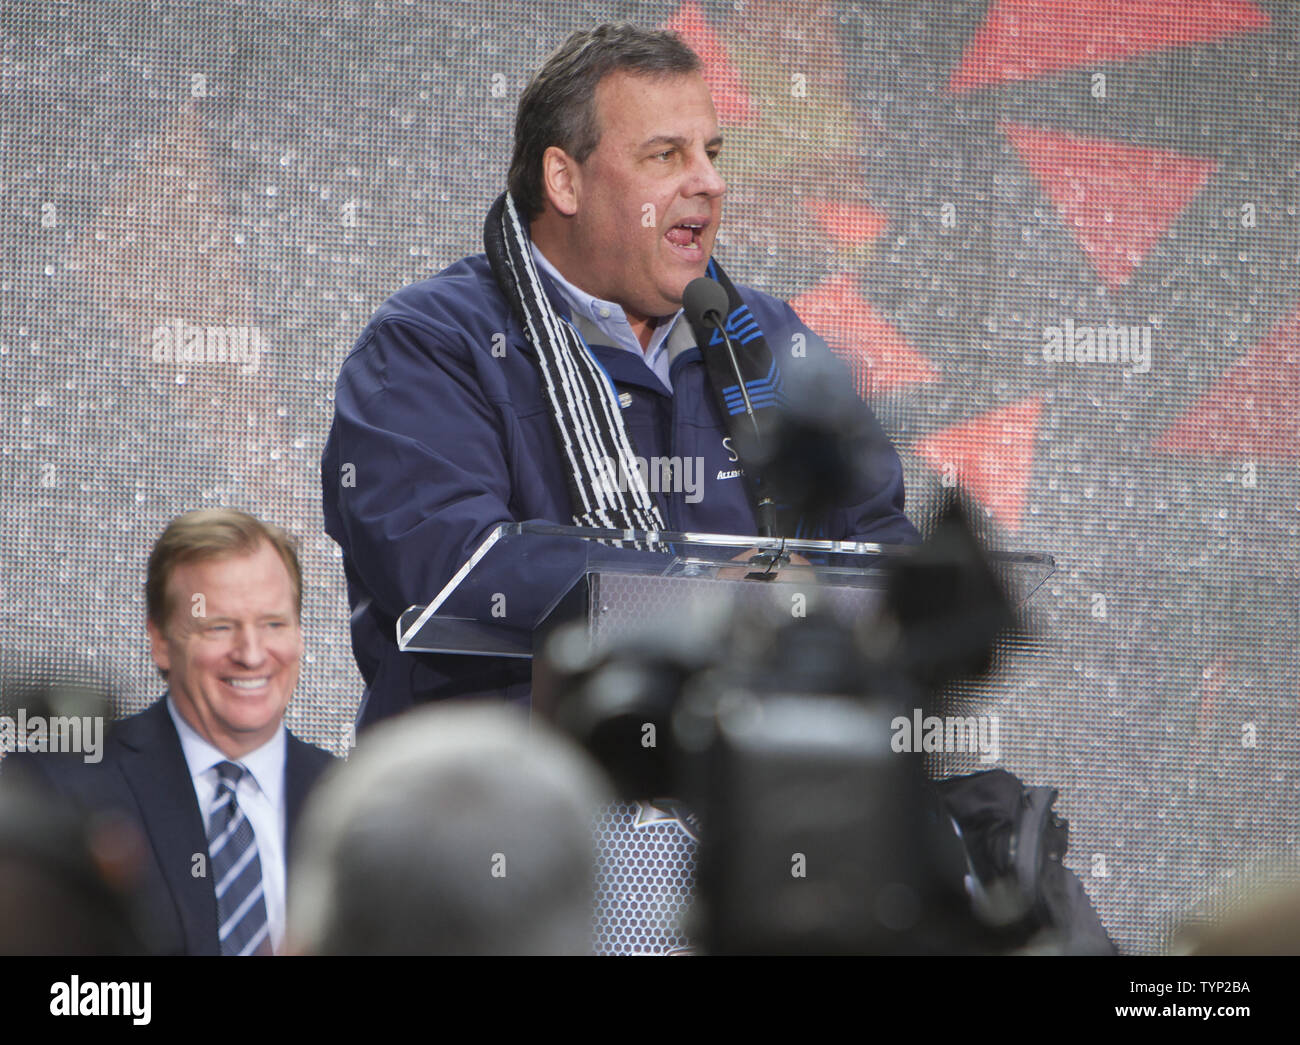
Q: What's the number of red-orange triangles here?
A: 7